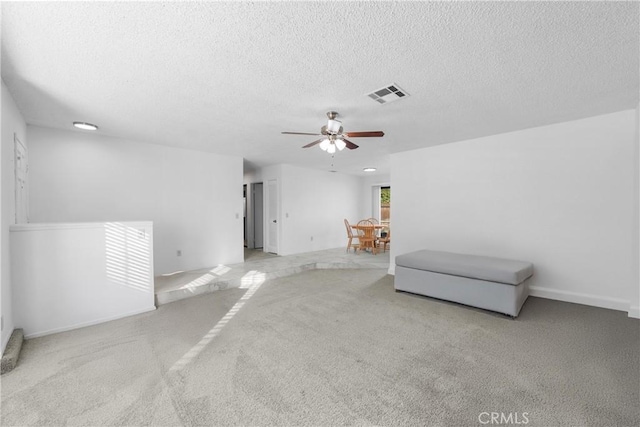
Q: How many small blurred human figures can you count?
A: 0